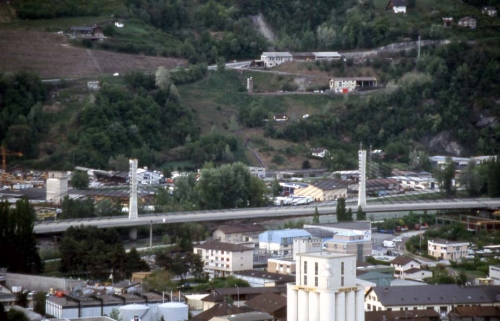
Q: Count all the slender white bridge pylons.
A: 2